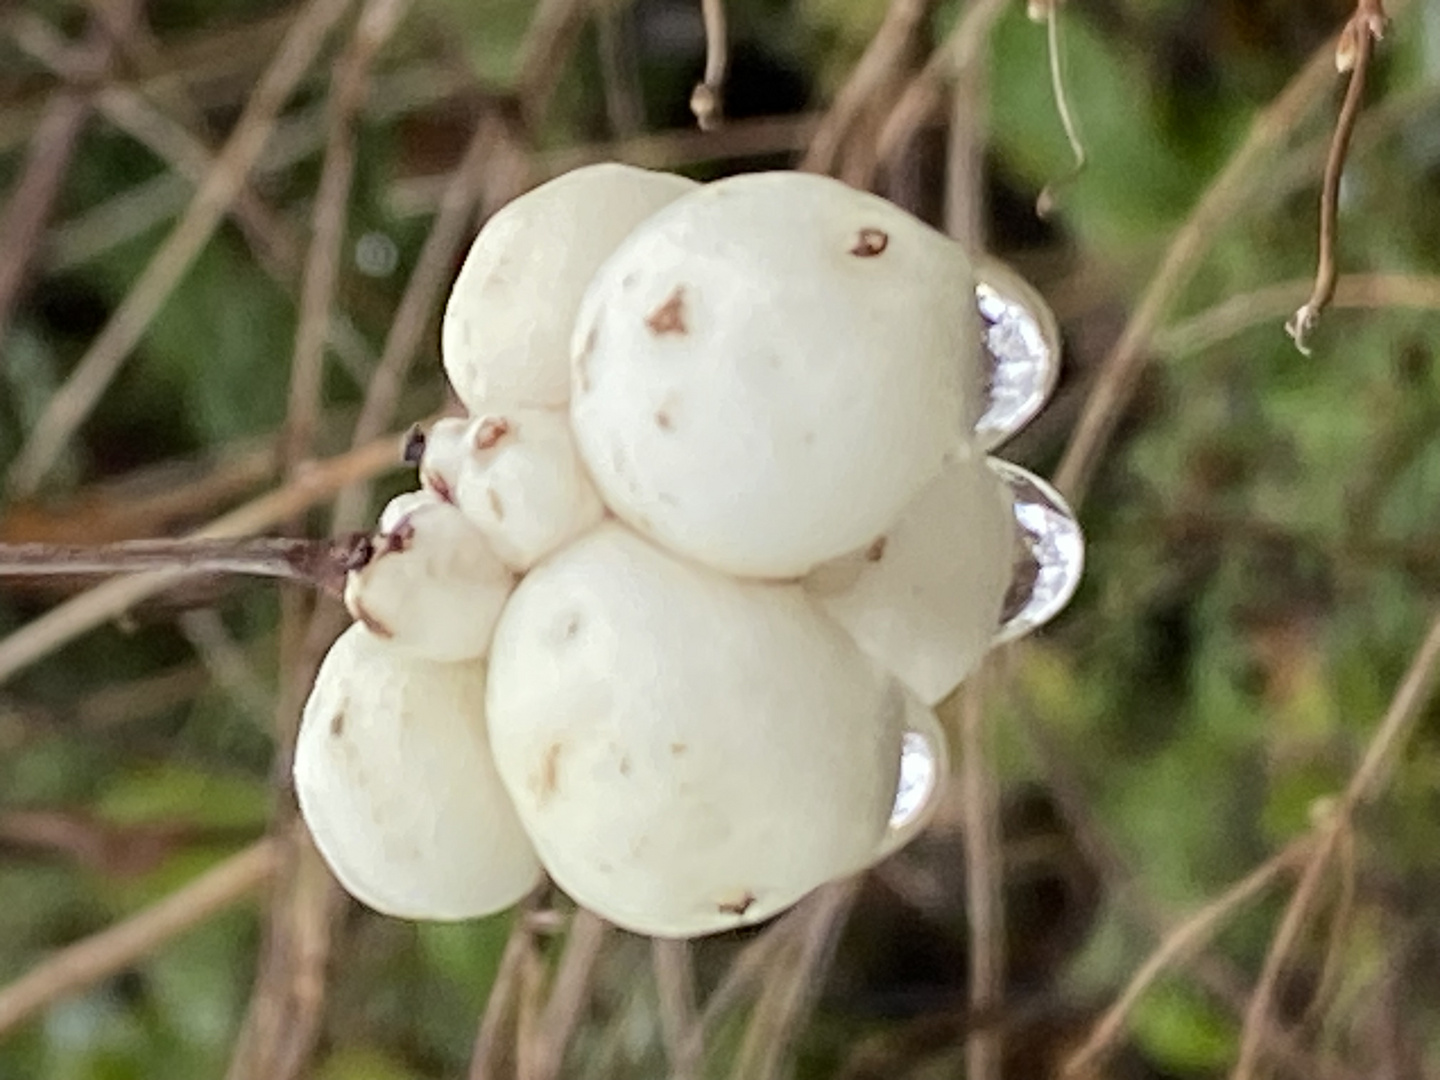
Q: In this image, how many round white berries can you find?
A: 7